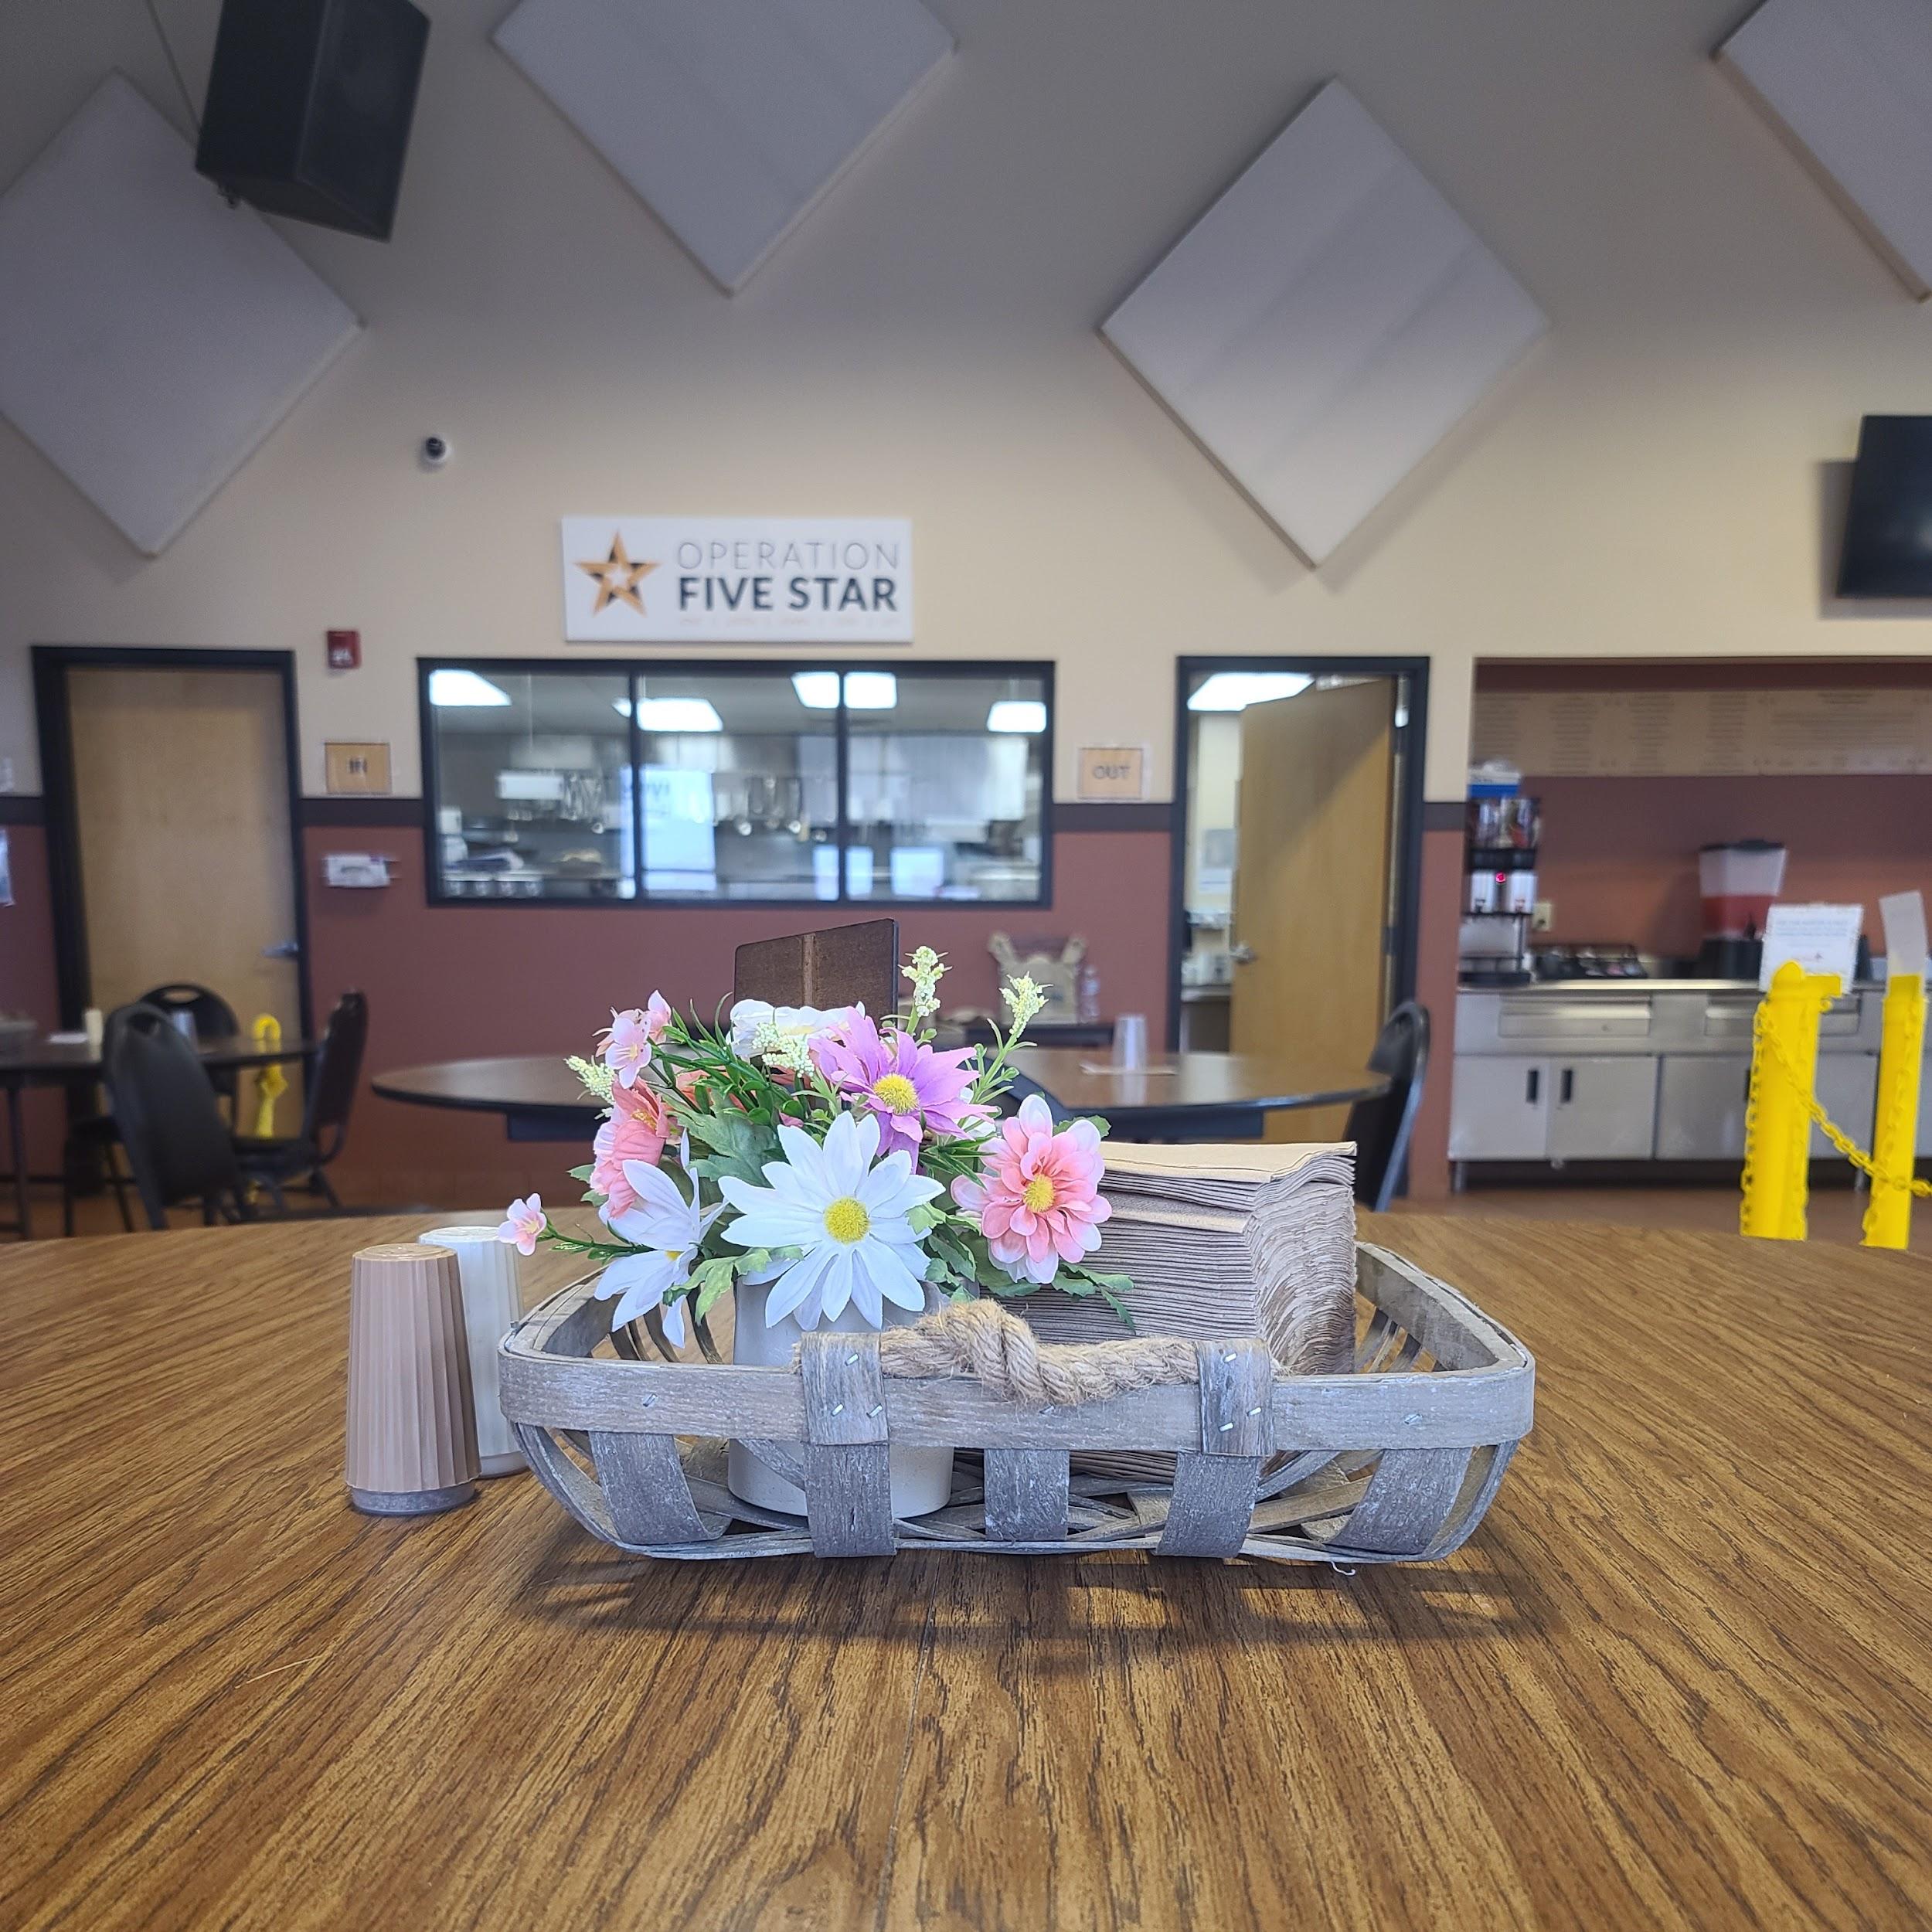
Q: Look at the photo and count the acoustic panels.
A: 4